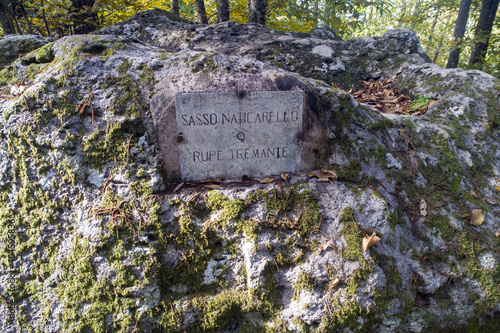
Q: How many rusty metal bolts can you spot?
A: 4